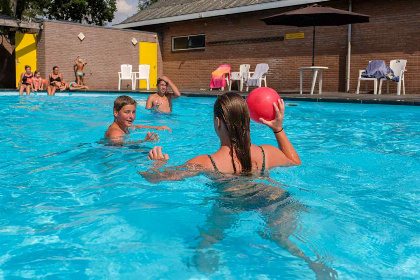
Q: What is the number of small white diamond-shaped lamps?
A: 2